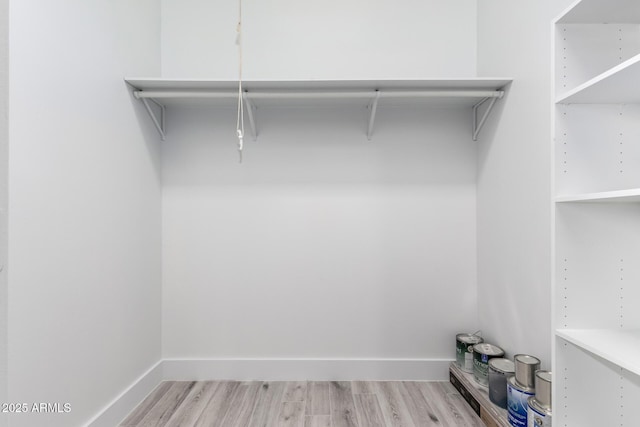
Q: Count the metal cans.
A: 7